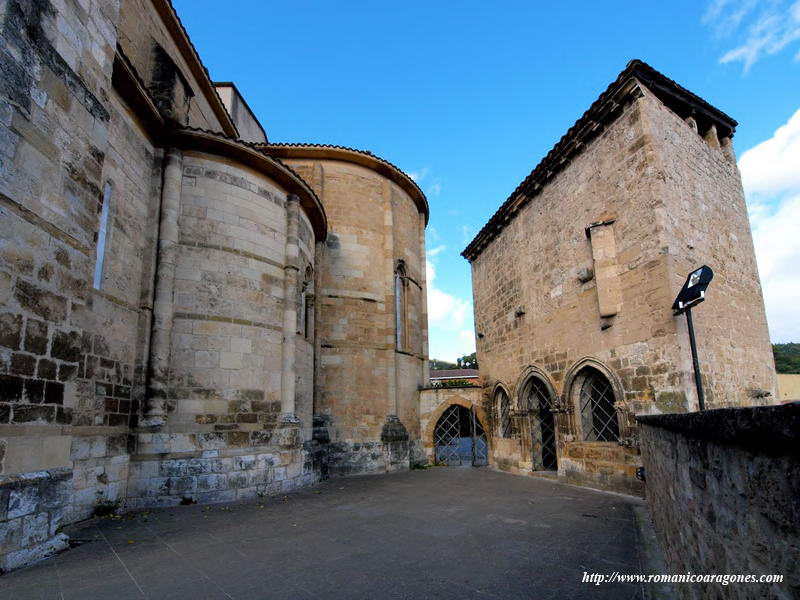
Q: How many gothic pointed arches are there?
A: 4